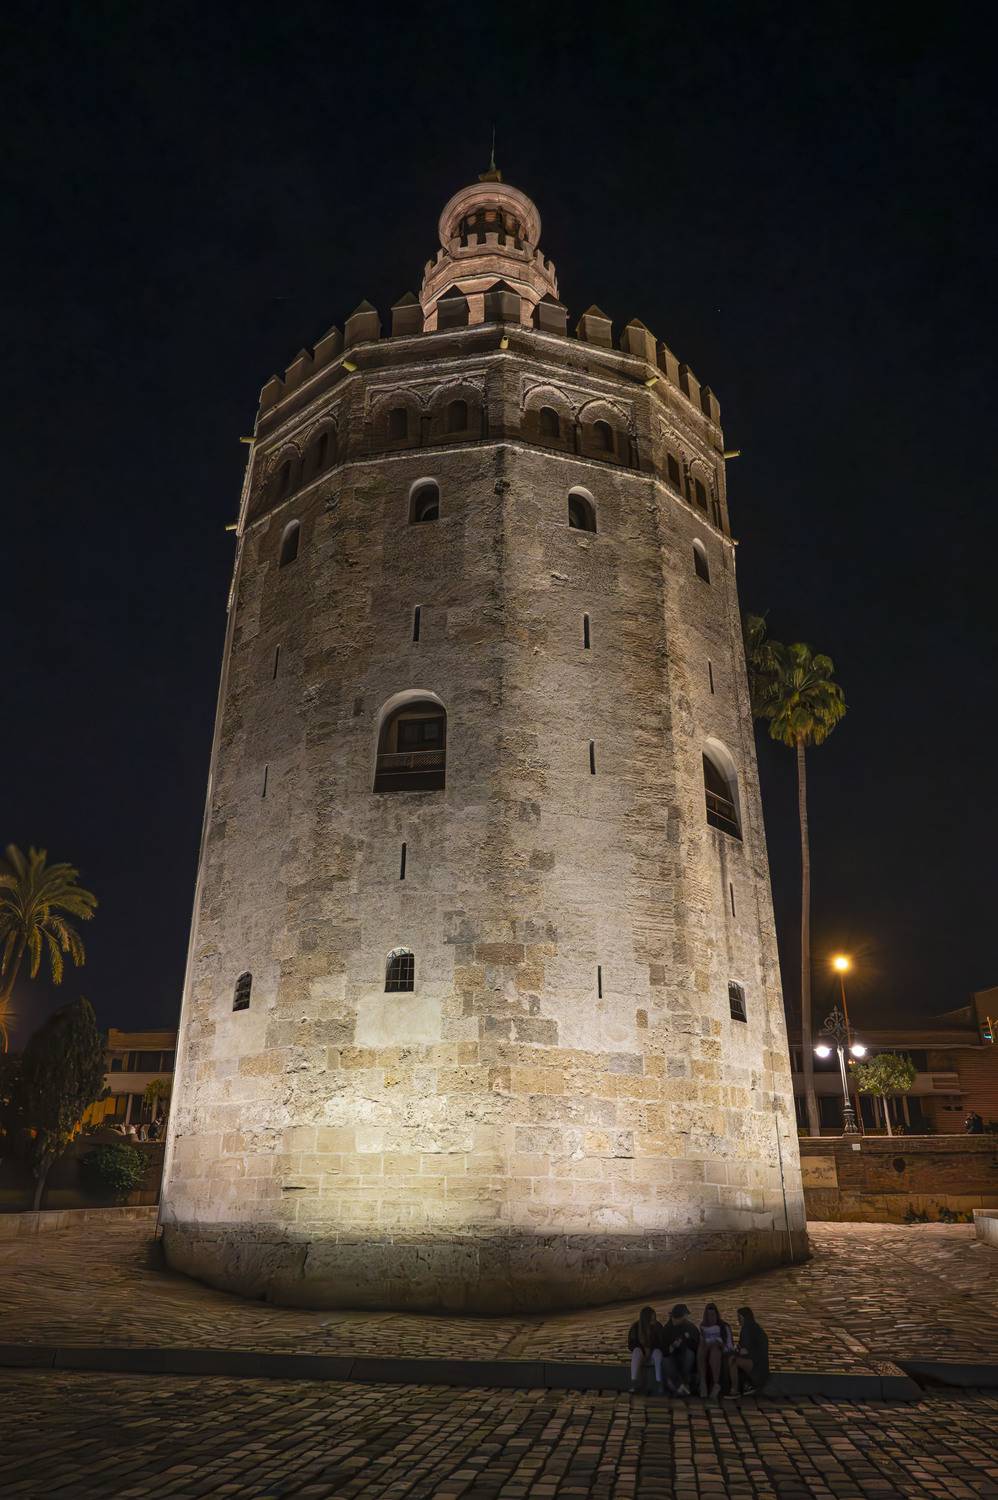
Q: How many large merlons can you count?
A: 13